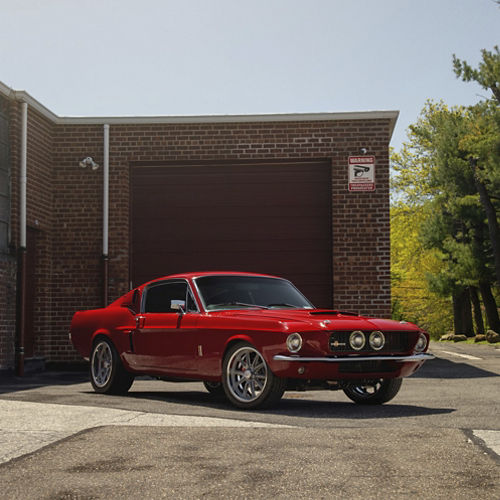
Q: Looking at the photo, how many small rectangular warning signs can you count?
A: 1